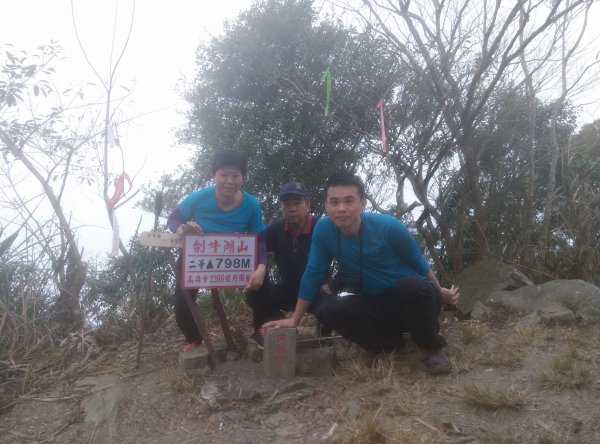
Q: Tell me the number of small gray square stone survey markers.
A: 1